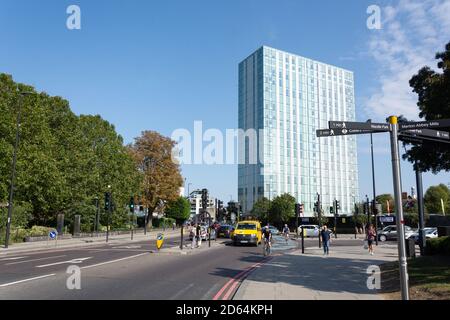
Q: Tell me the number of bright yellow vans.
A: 1